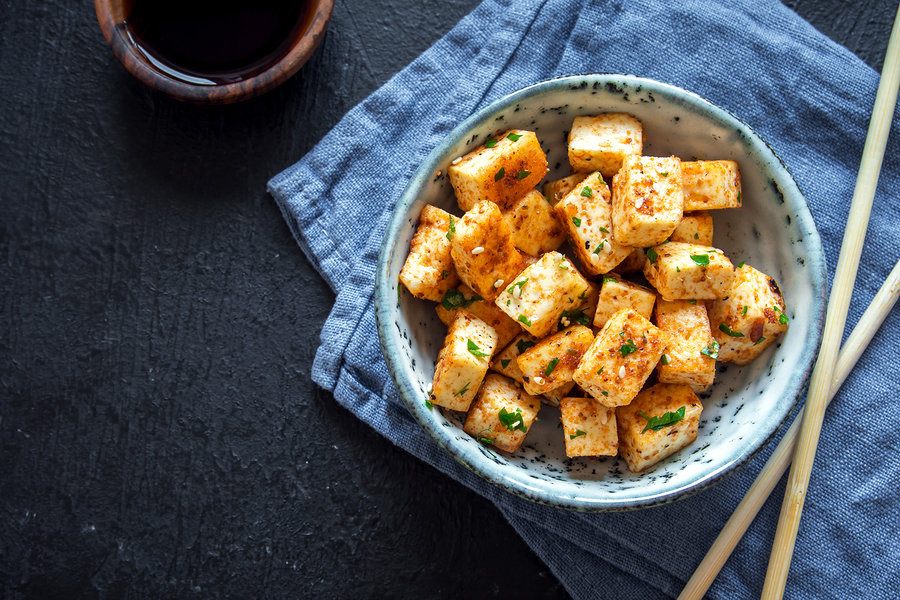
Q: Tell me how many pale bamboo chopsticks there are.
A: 2